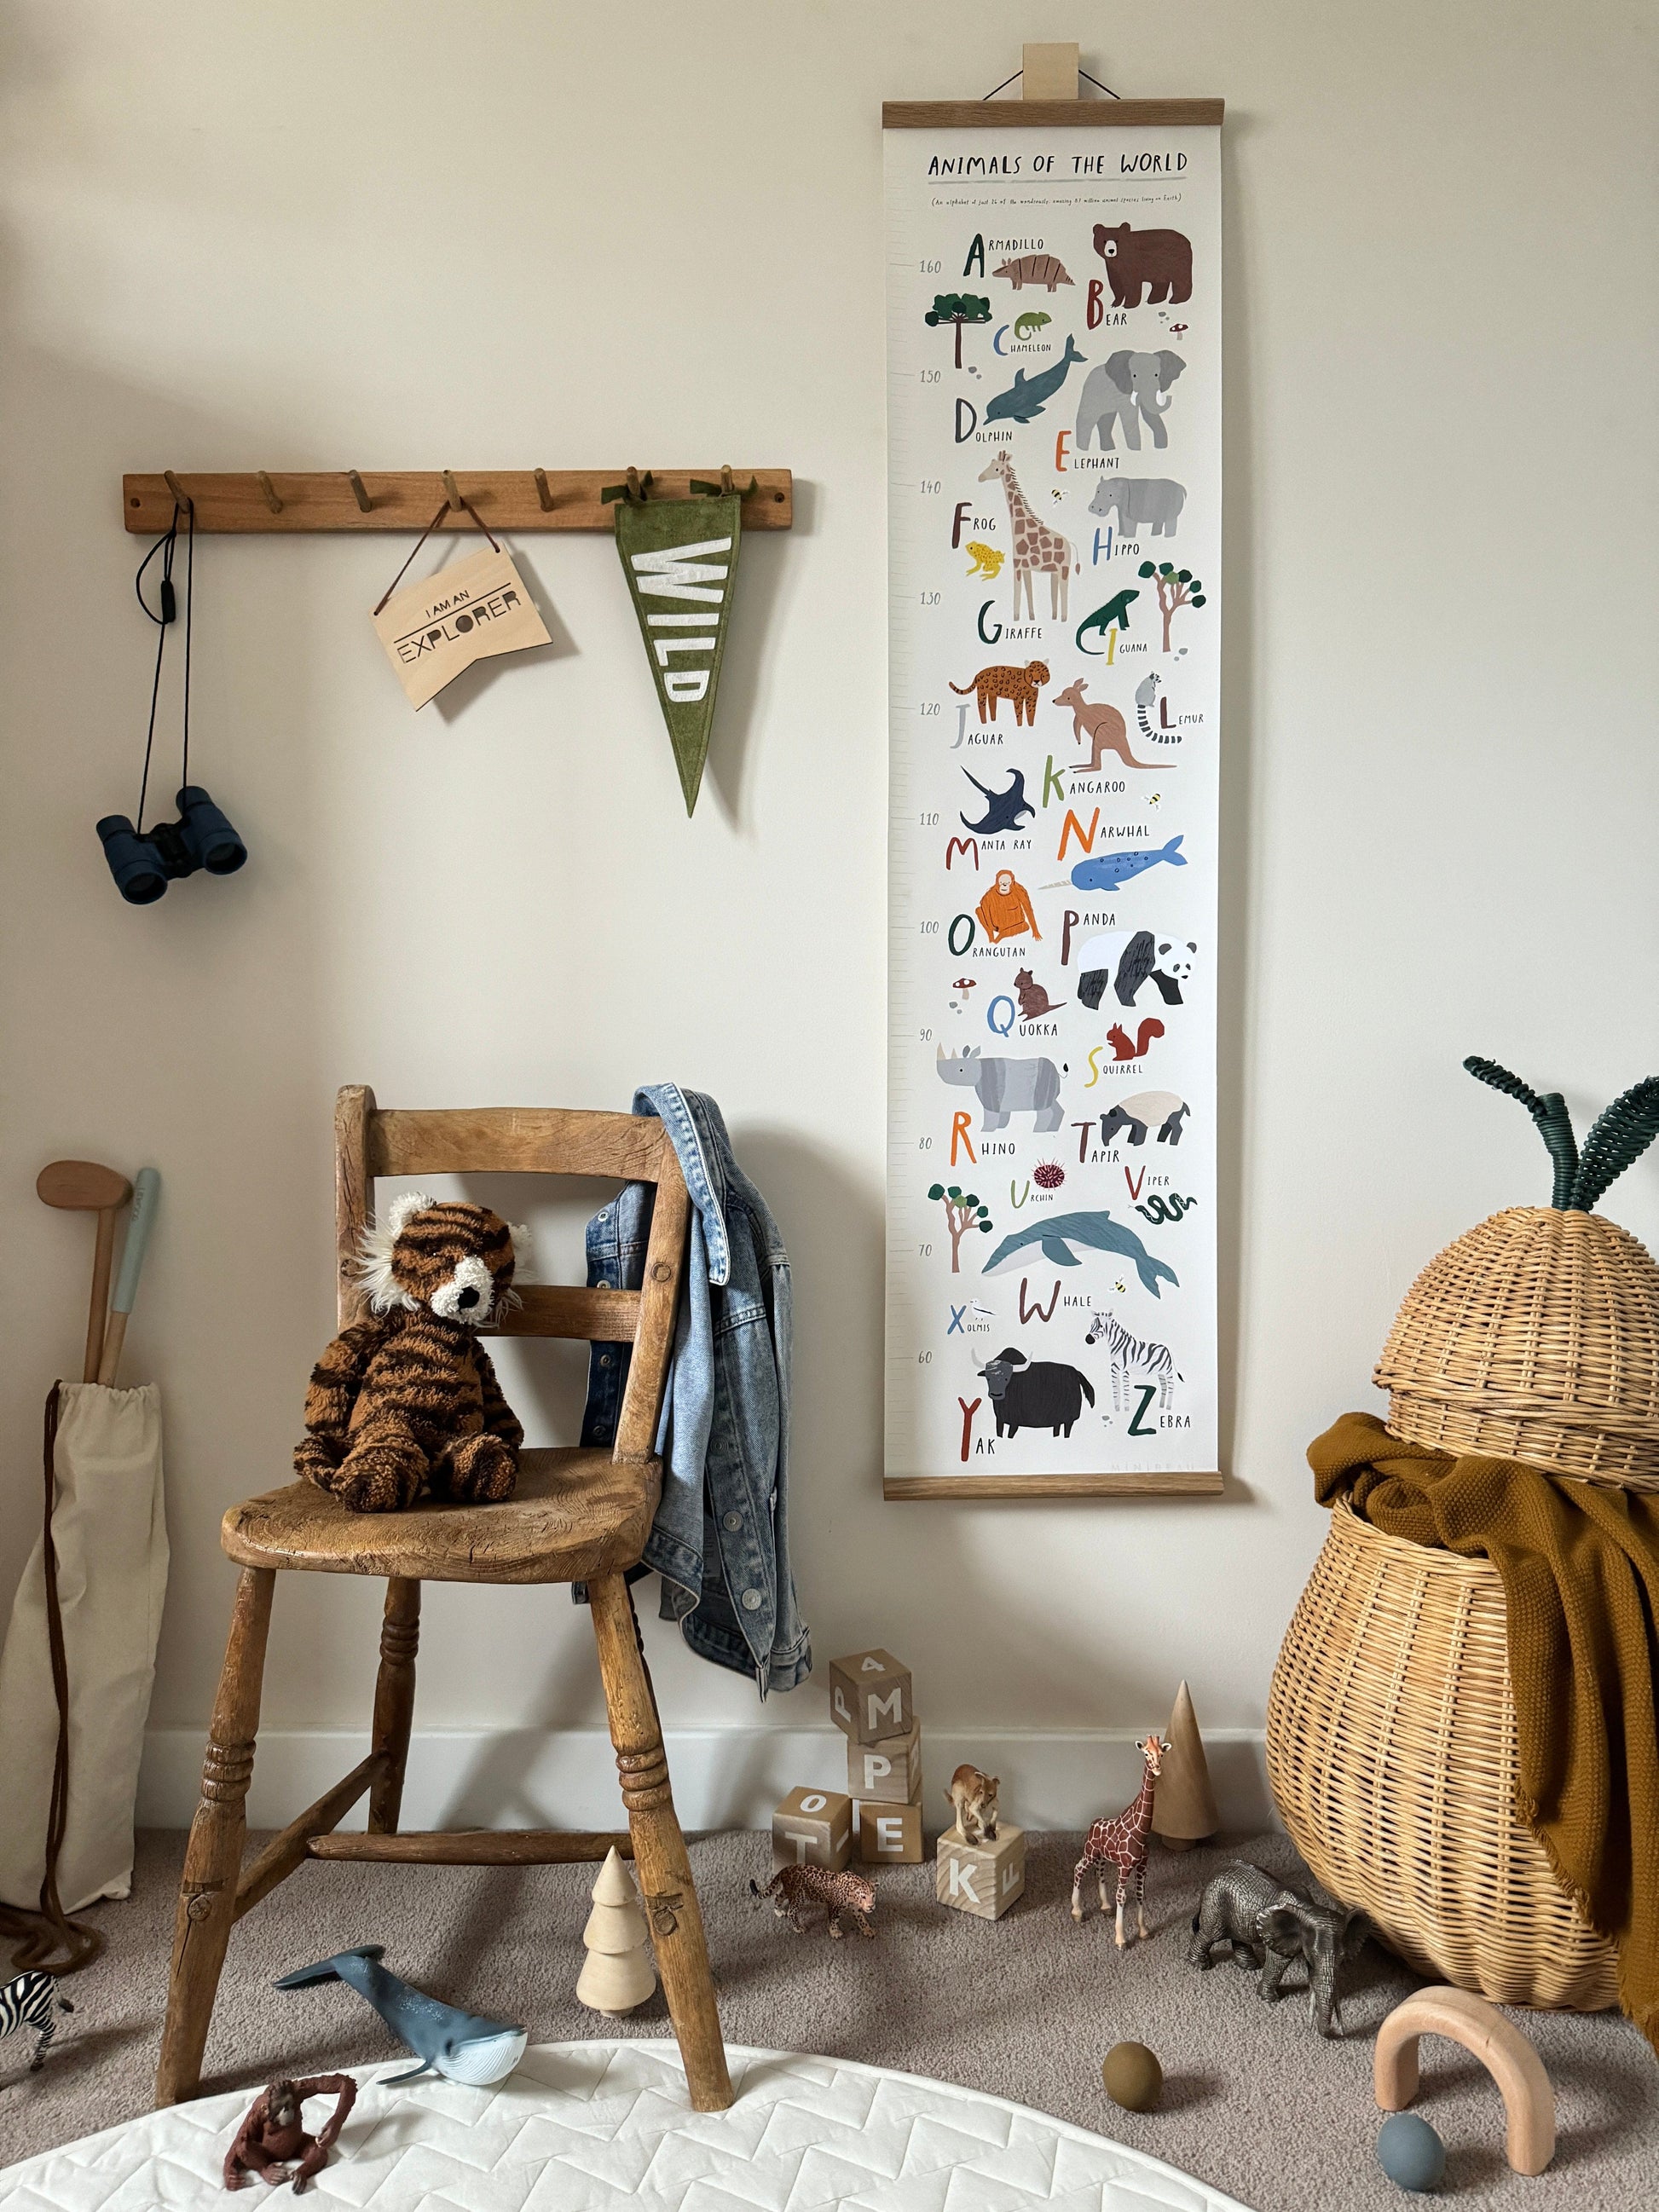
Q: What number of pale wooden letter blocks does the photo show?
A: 5